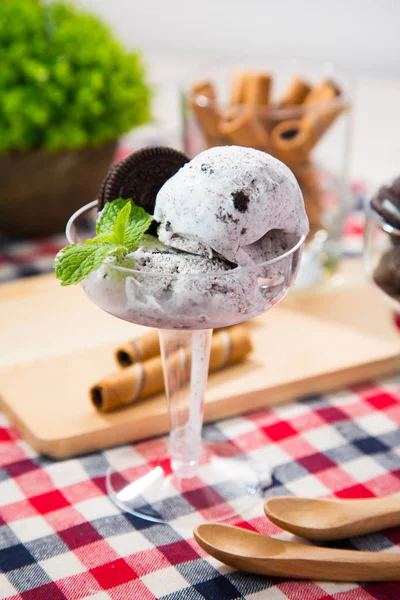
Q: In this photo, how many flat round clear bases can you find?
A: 1